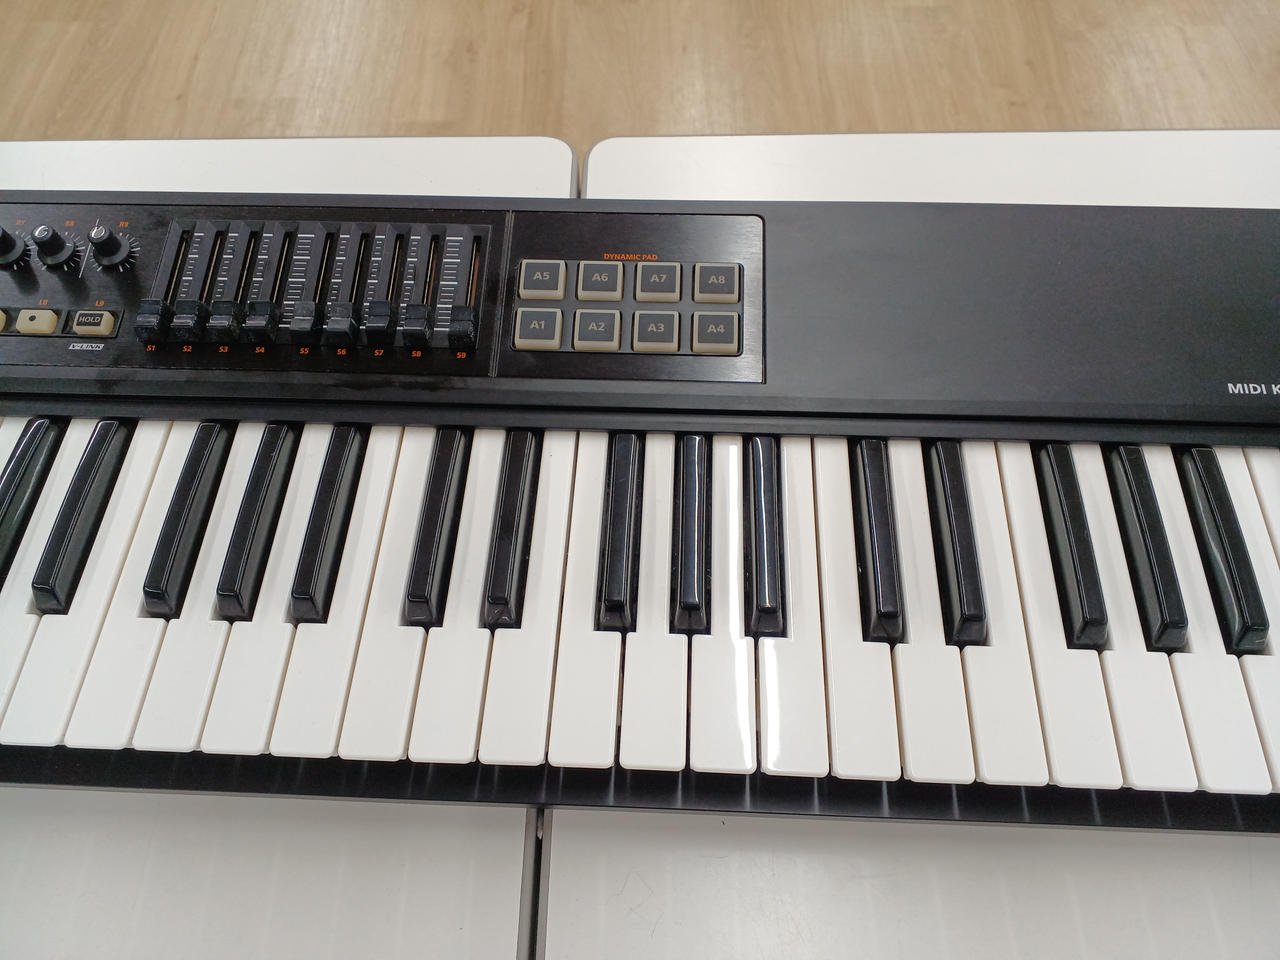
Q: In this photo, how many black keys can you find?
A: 15